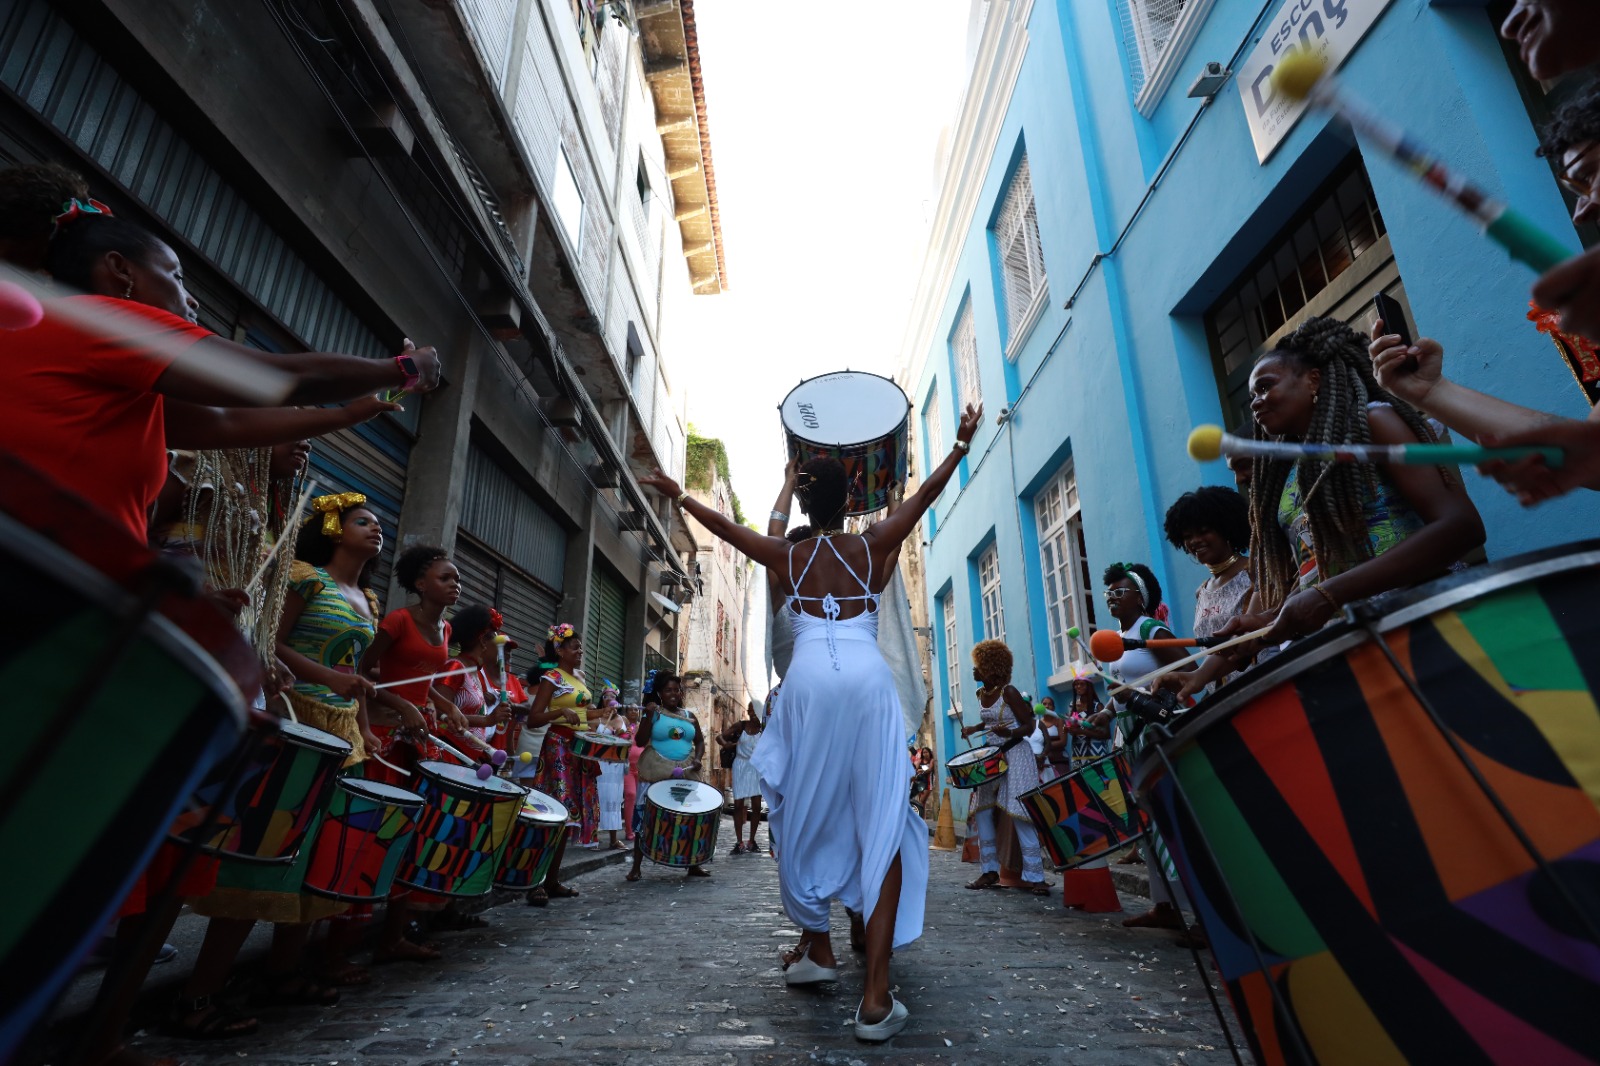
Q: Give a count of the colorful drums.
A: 11